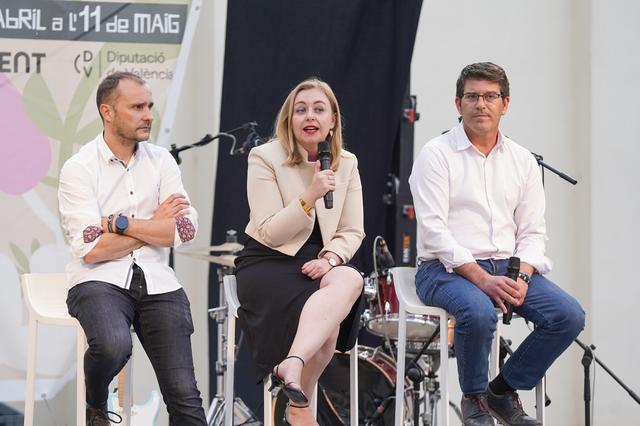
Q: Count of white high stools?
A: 3